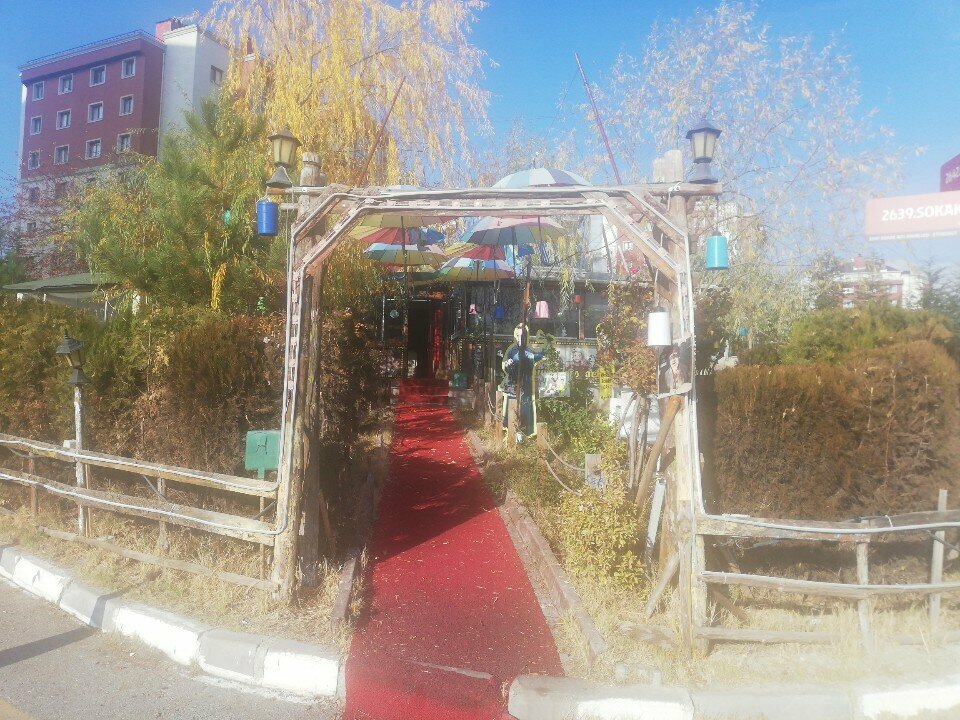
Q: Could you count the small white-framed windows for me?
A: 12